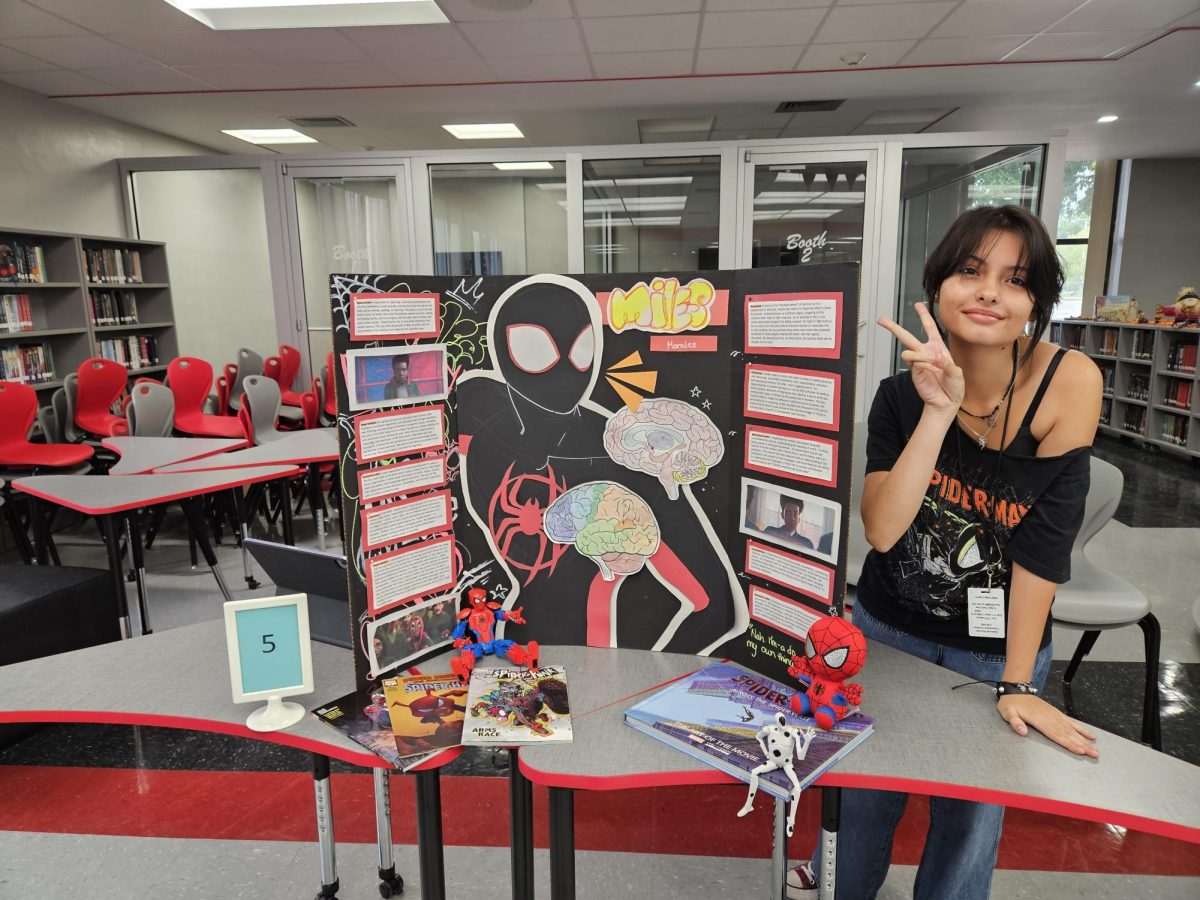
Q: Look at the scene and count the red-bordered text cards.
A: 10